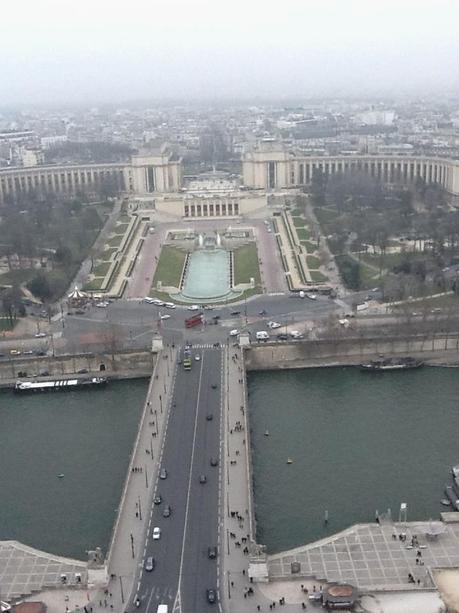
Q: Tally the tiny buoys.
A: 3